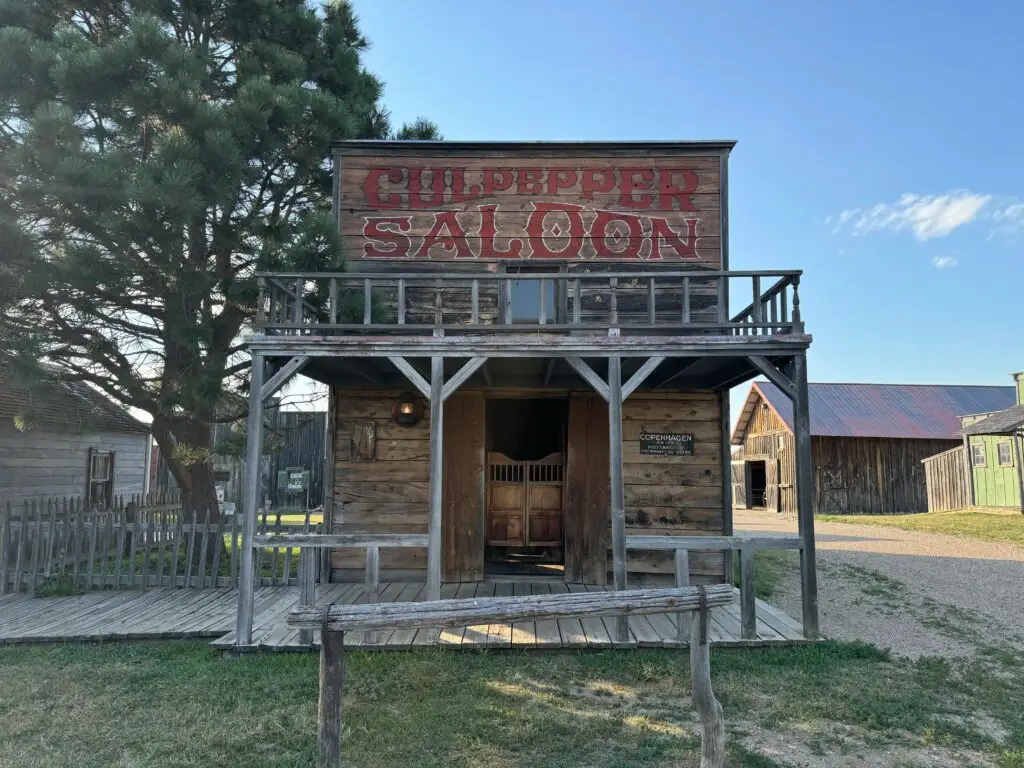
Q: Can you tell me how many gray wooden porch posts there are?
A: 4